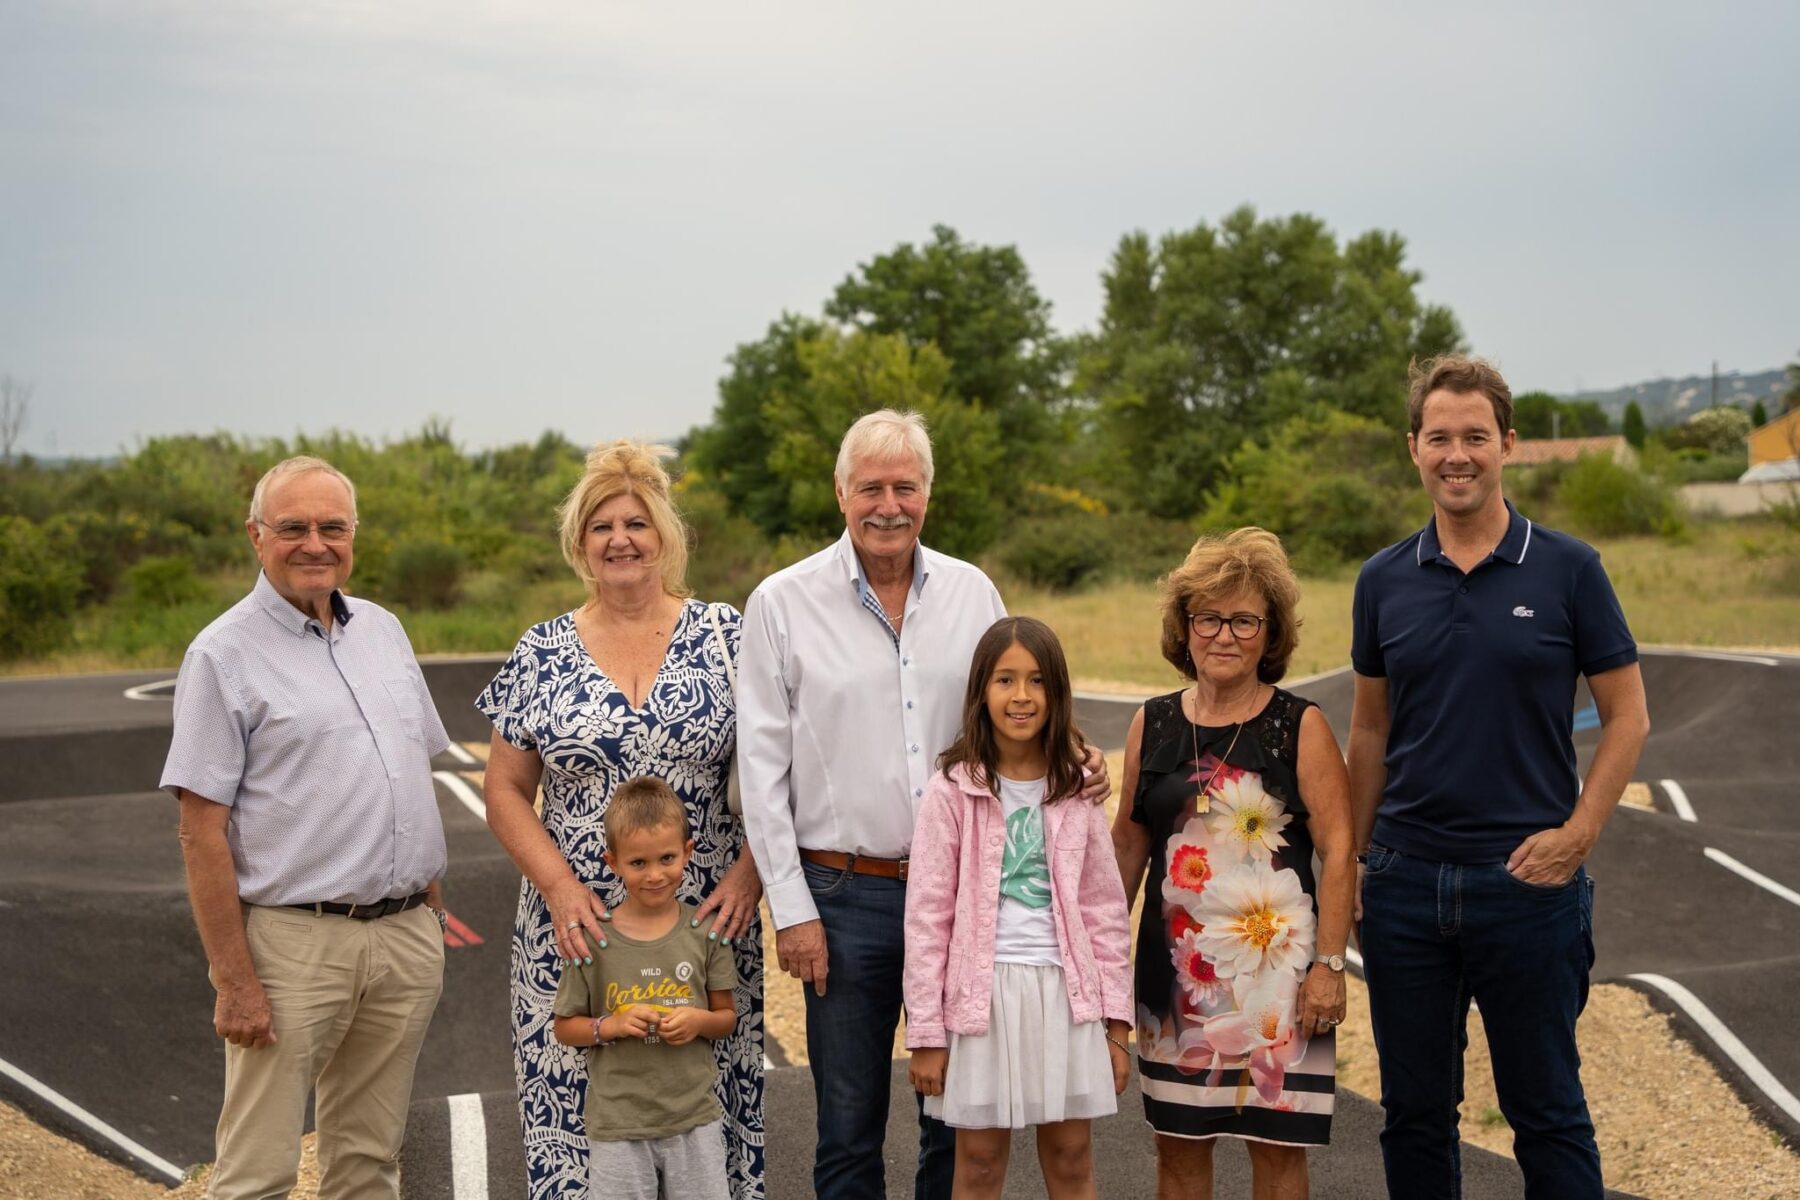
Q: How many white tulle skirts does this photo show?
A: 1